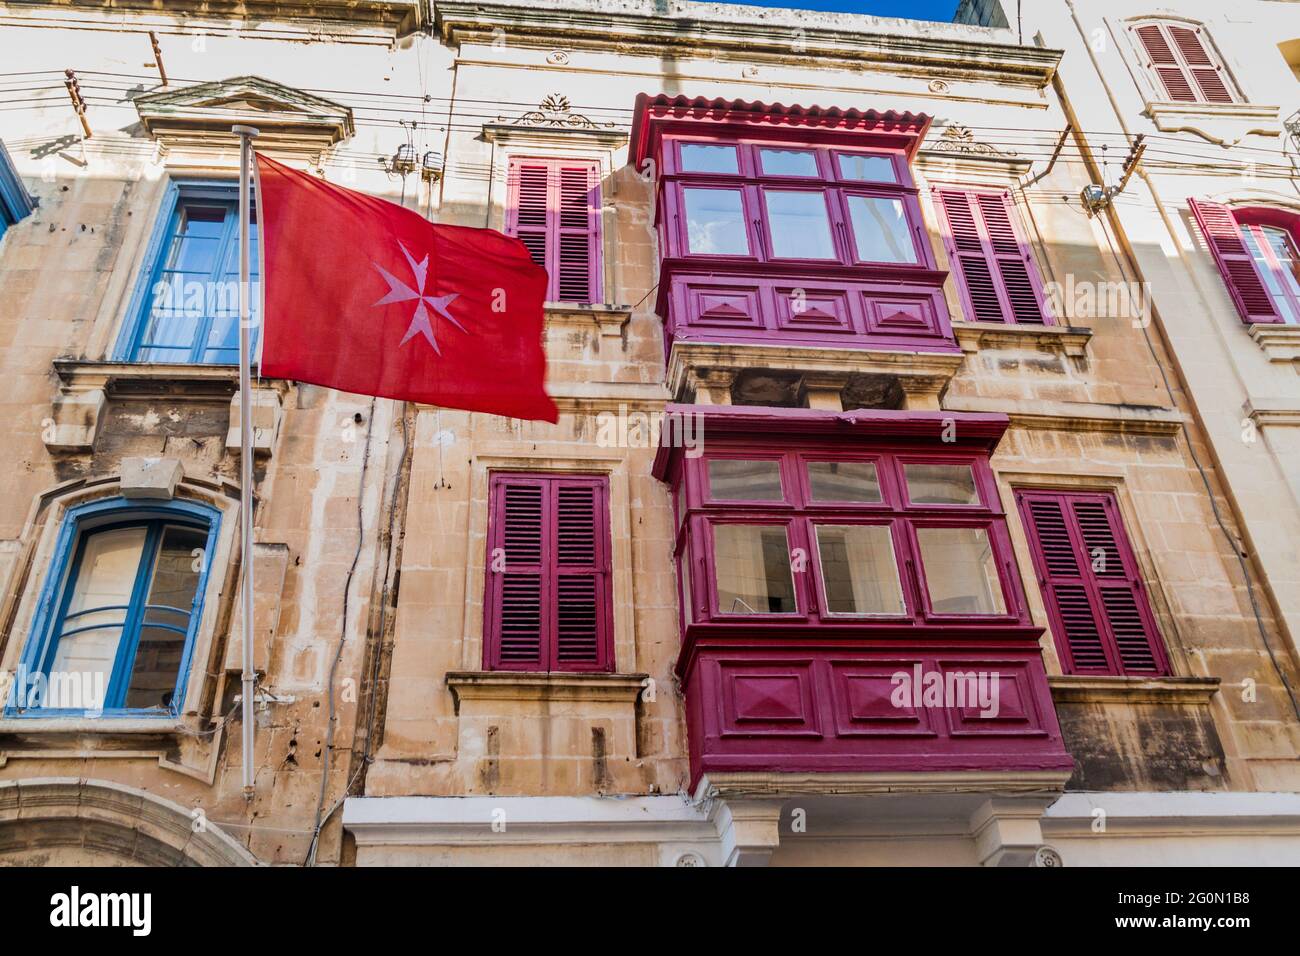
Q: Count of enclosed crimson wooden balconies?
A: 2